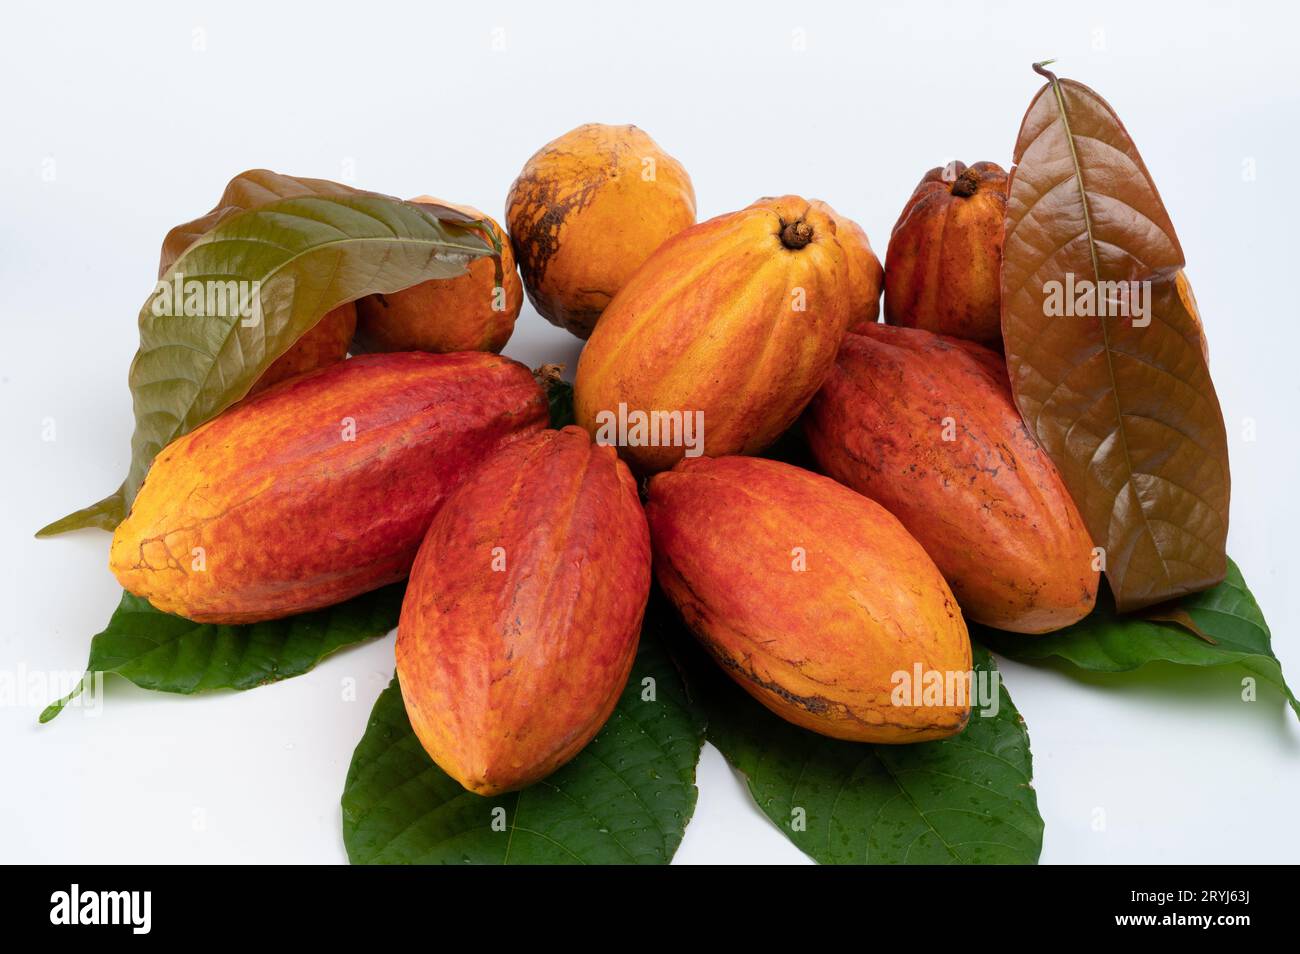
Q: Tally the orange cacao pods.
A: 11